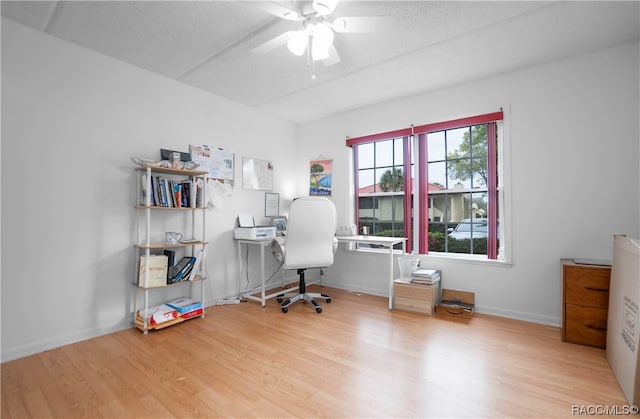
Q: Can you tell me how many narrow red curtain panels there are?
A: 4